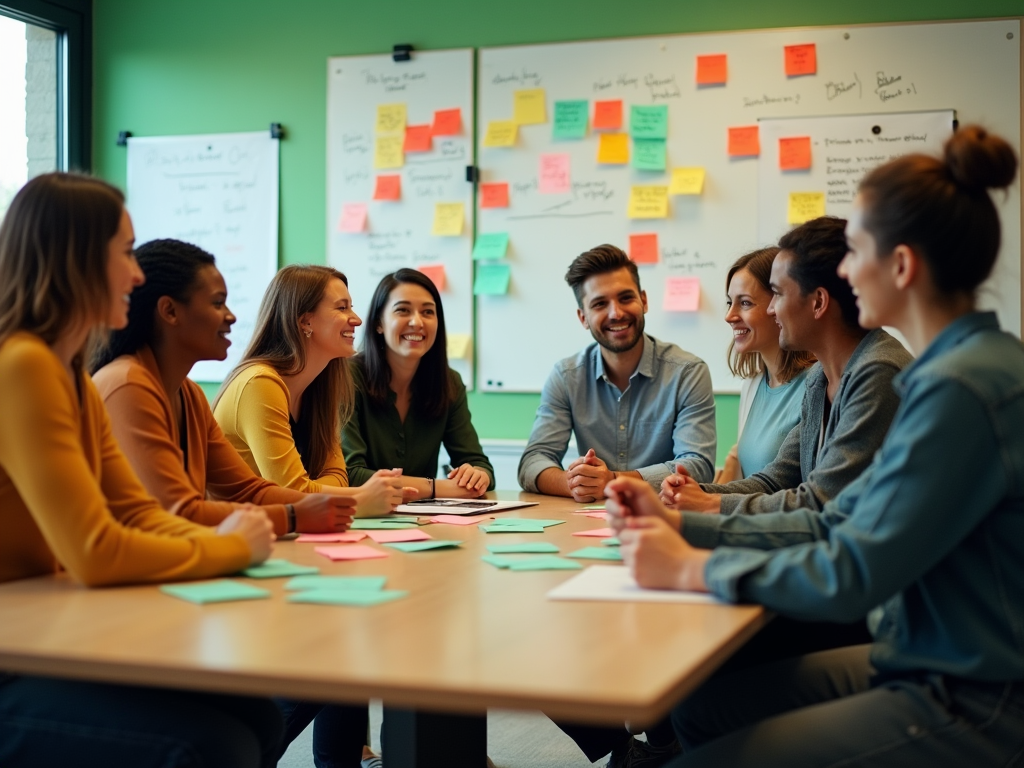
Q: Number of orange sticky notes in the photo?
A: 11